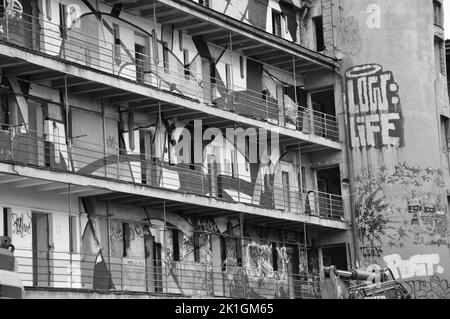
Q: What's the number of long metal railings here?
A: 3